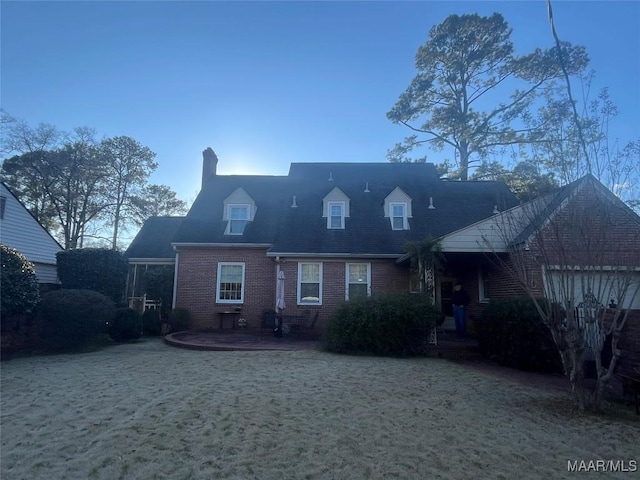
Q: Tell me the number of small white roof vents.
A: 5